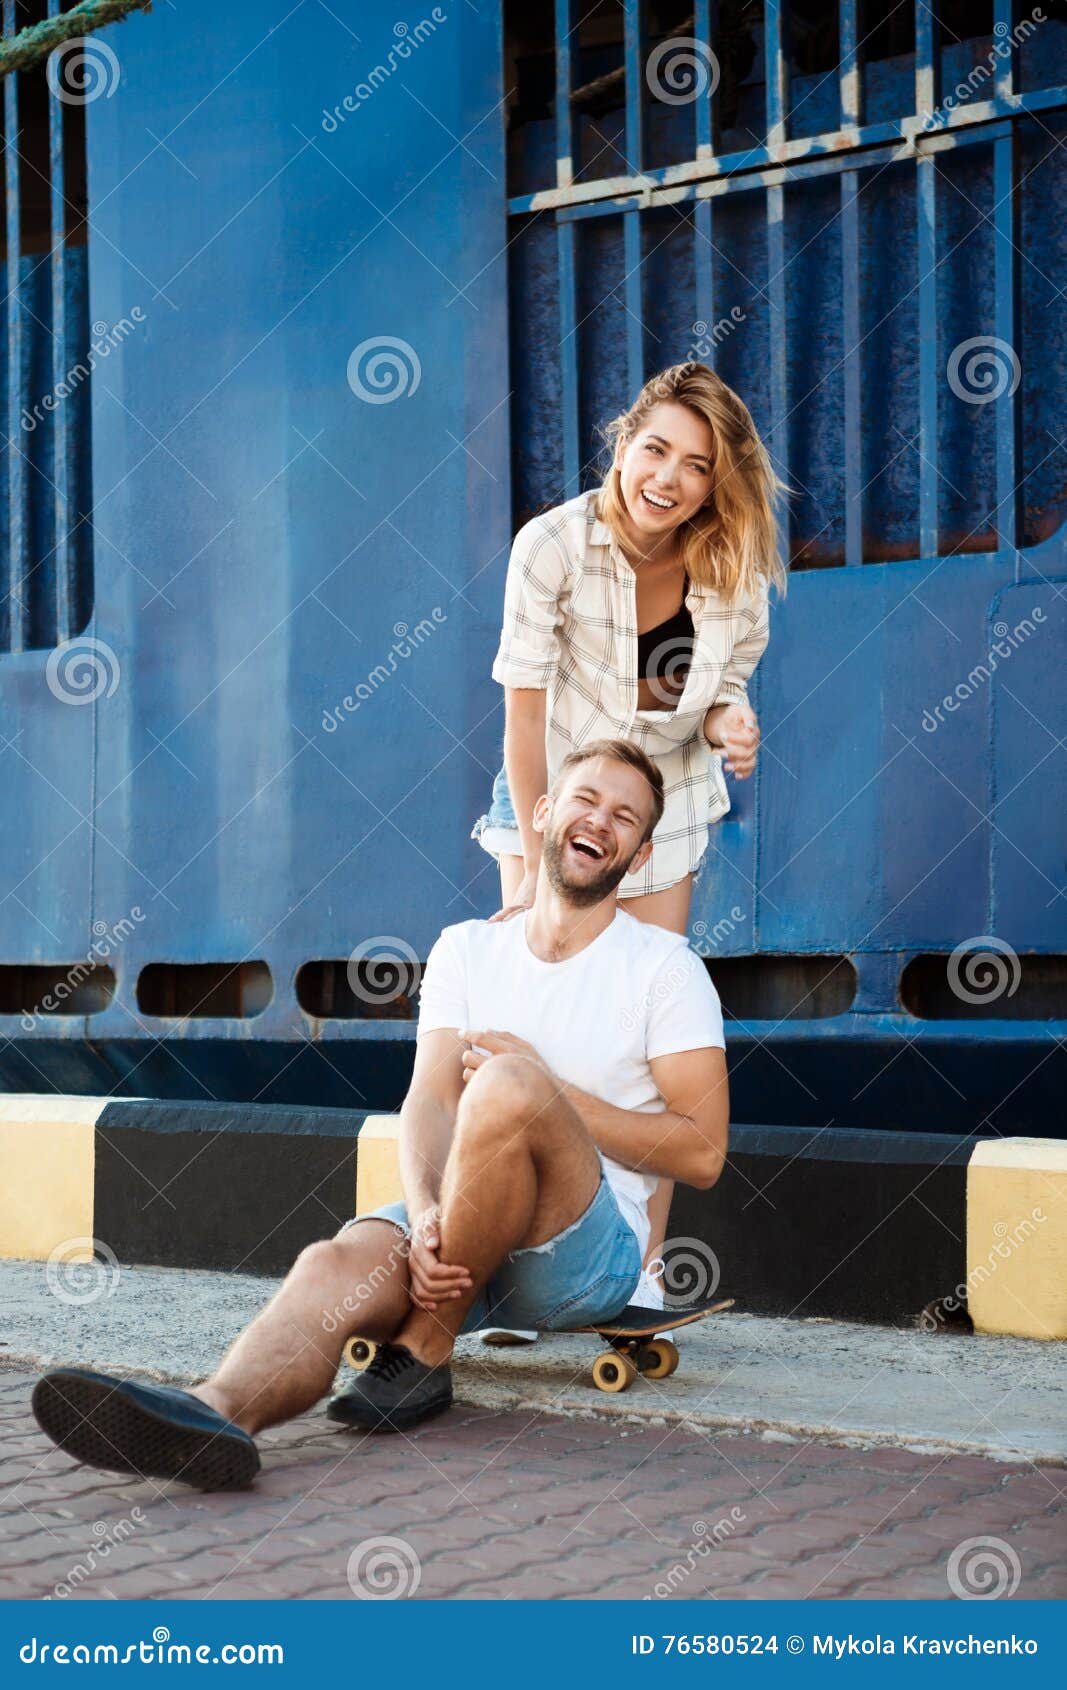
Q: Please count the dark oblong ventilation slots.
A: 5